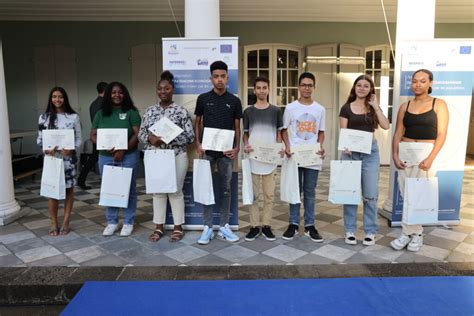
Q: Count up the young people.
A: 8